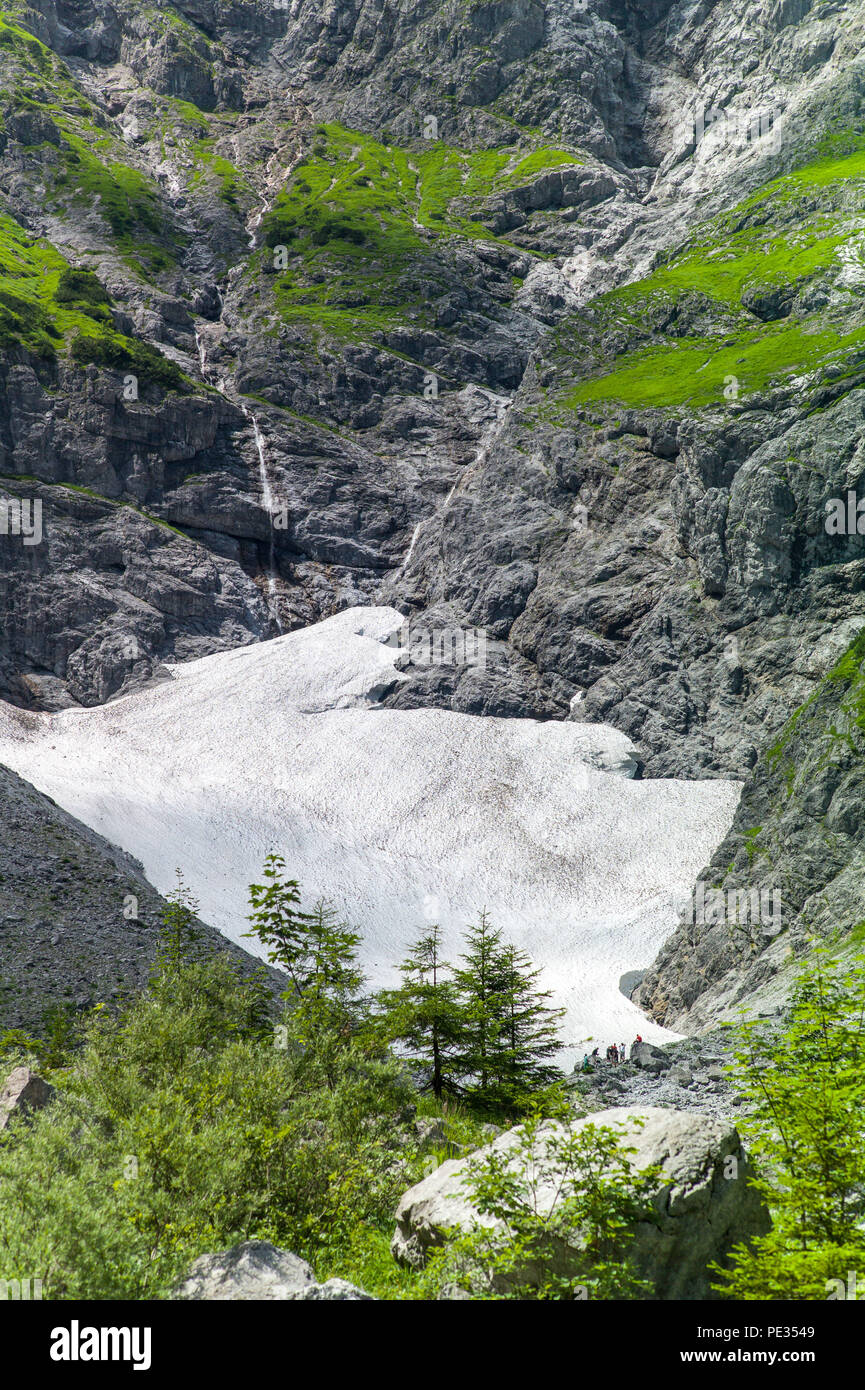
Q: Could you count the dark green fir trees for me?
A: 3